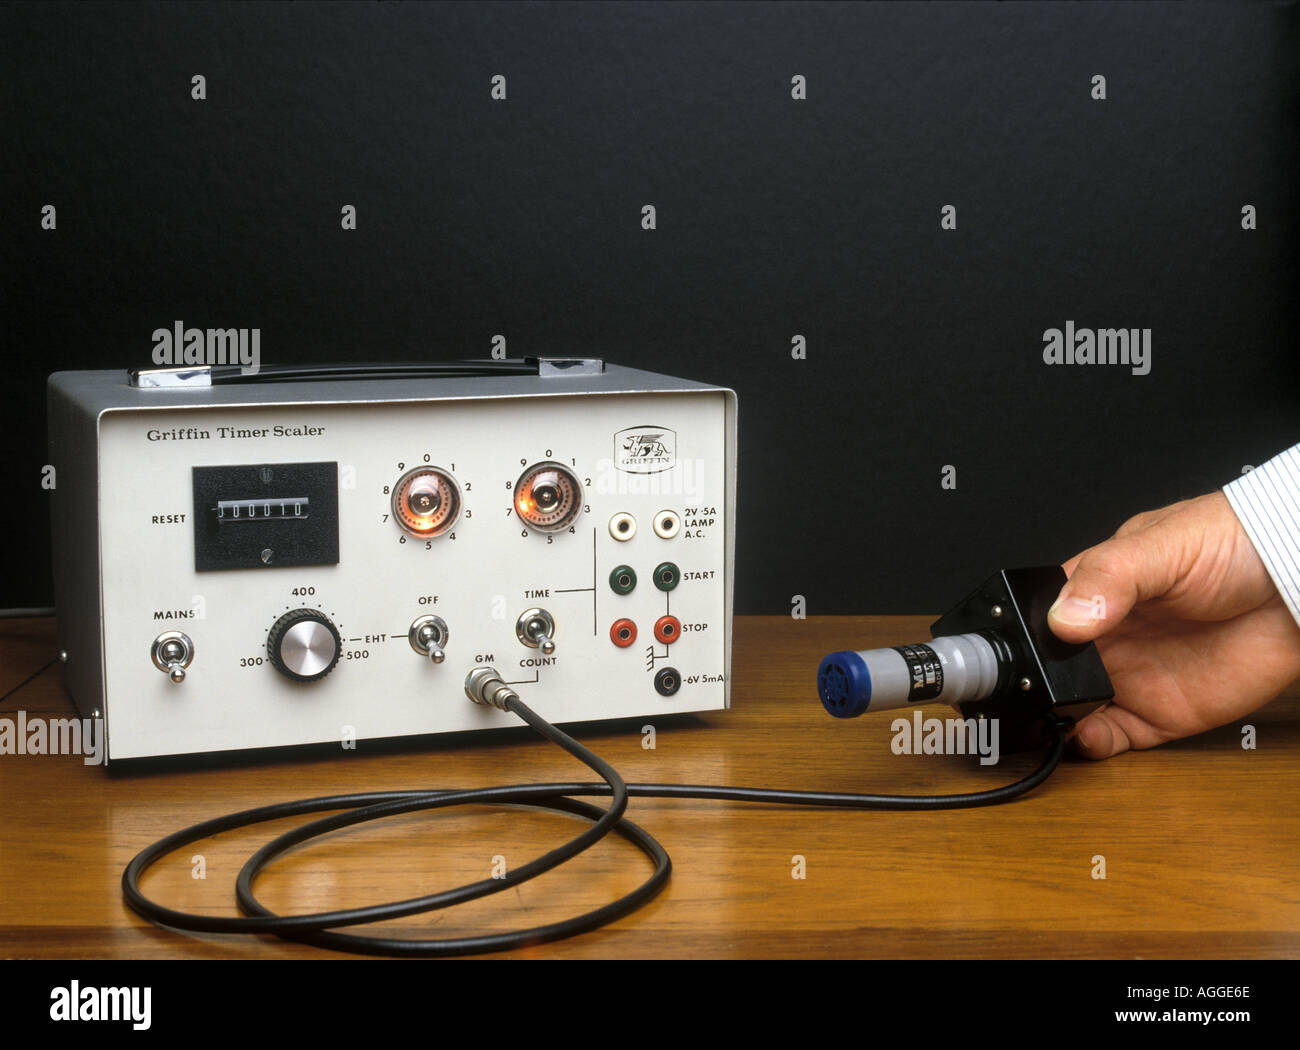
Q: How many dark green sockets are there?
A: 2